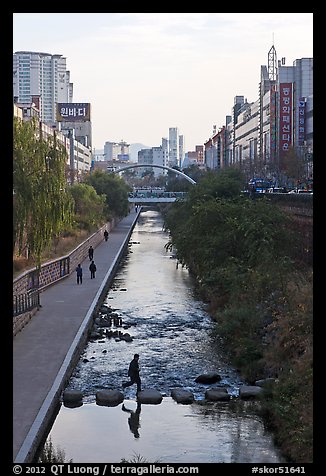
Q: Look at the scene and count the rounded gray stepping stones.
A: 6